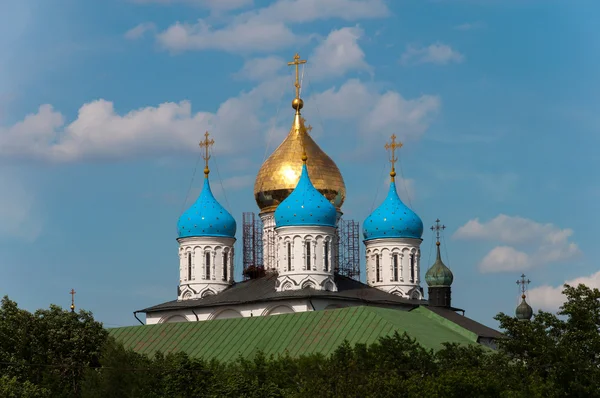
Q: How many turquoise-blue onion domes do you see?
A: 3